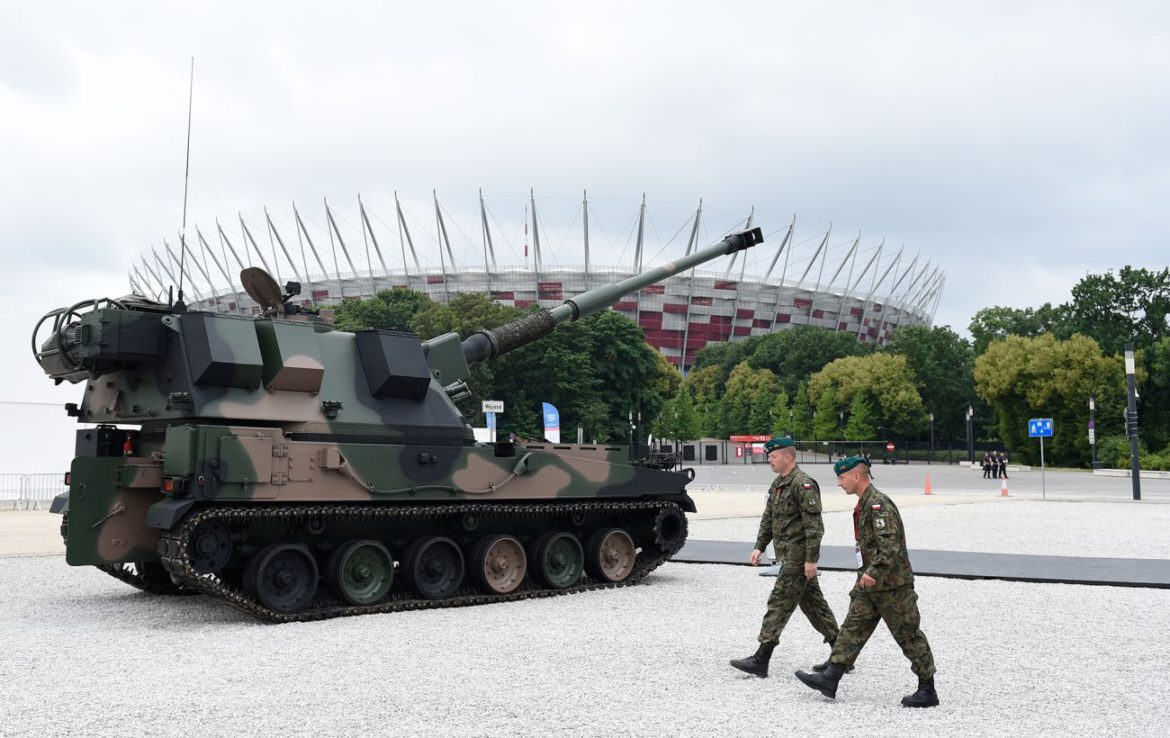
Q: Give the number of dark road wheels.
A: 2